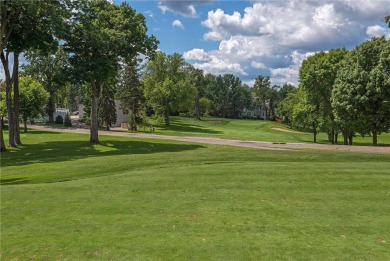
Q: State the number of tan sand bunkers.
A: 2